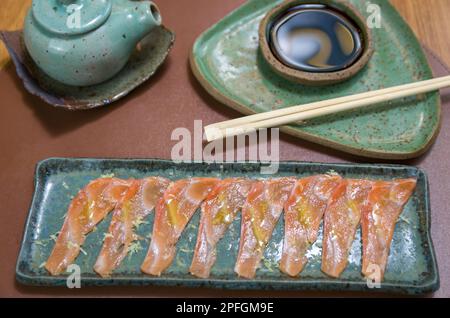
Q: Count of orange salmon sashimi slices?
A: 8